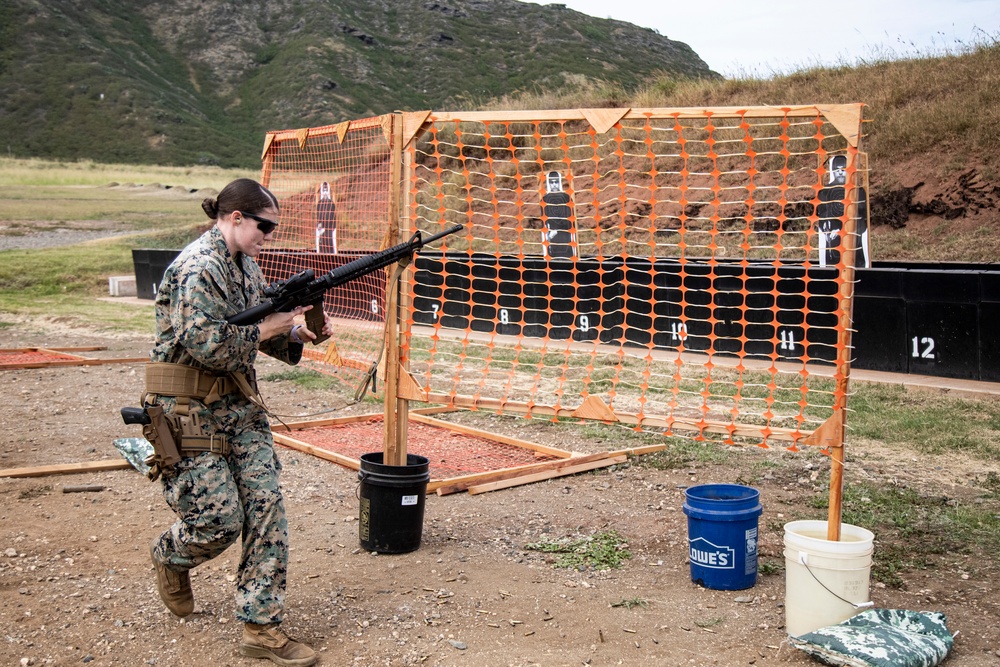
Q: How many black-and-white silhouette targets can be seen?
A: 3